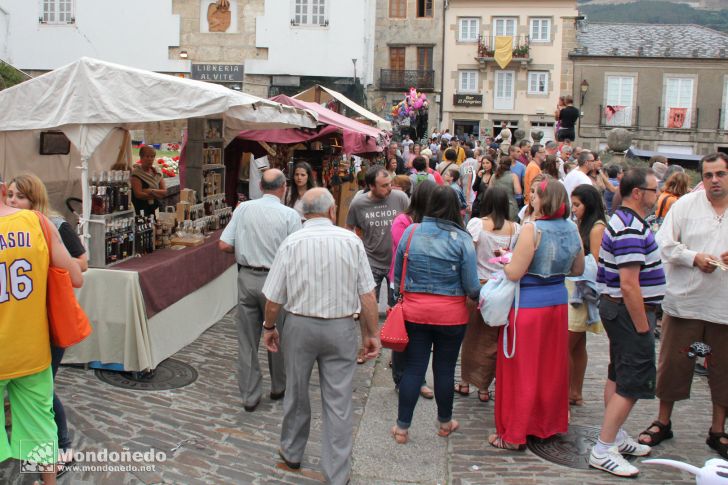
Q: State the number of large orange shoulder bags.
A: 1